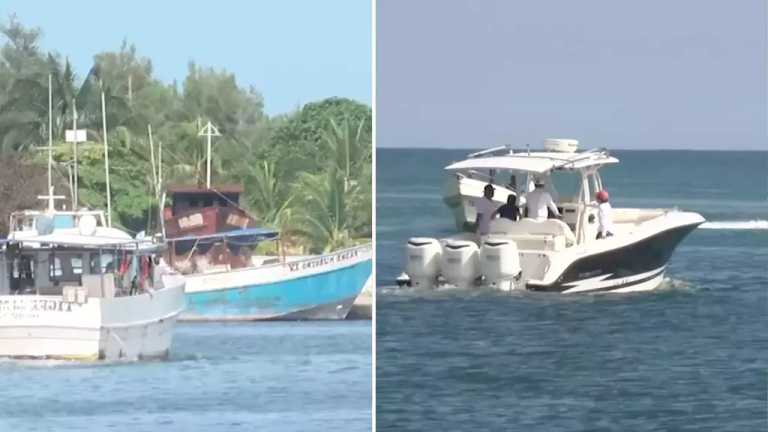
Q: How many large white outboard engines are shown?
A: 3